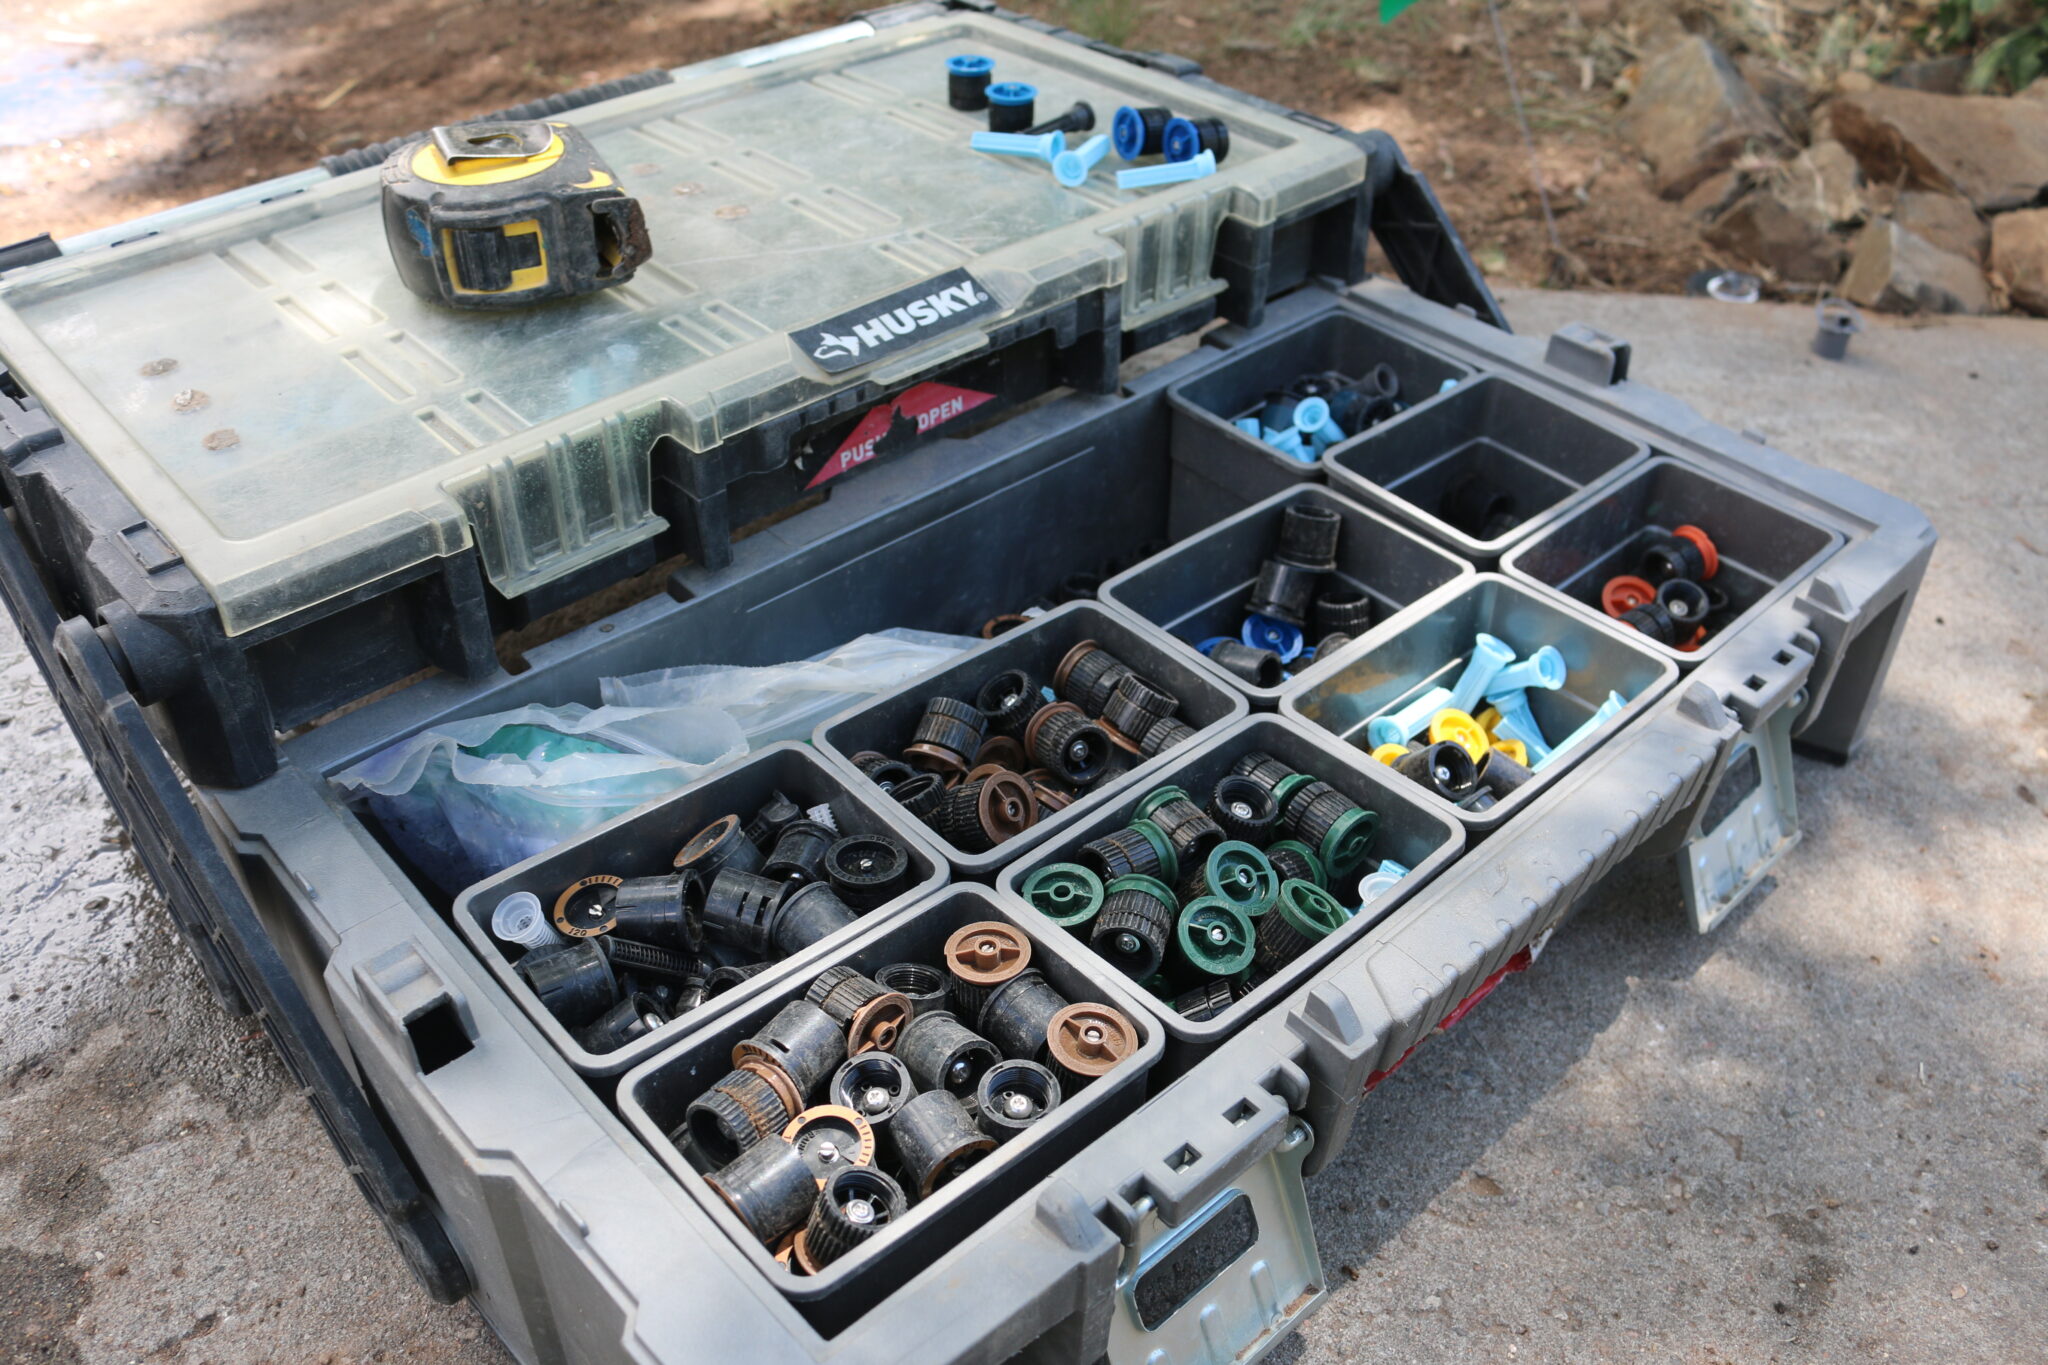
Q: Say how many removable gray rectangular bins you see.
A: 9